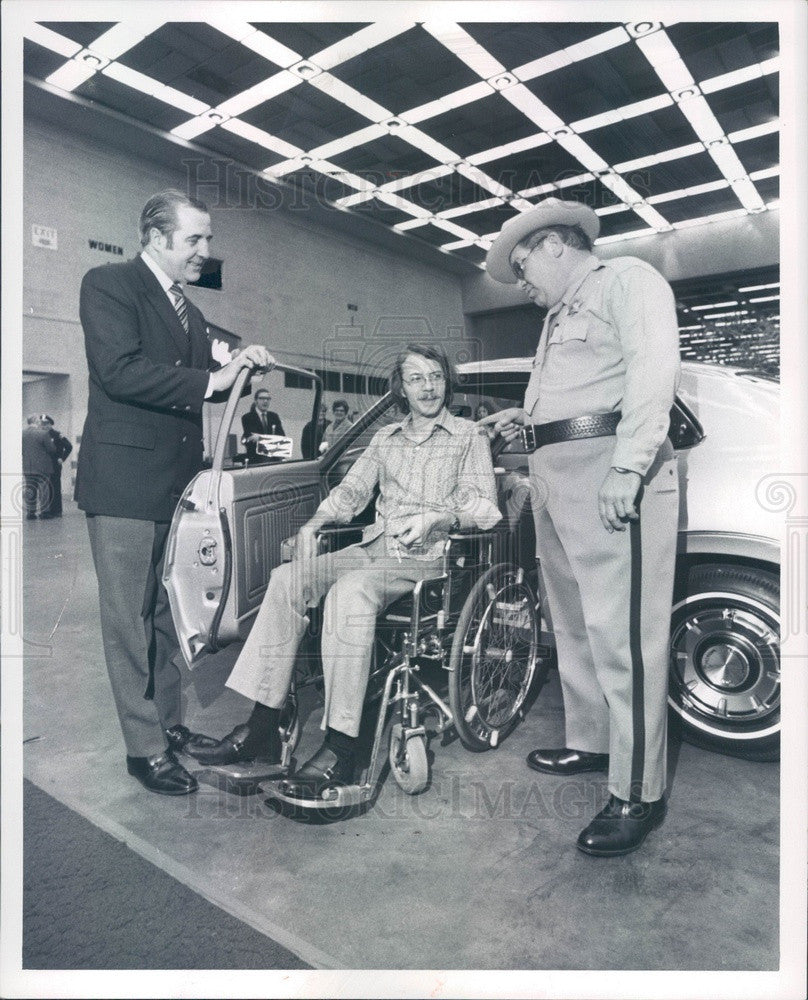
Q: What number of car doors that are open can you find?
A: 1